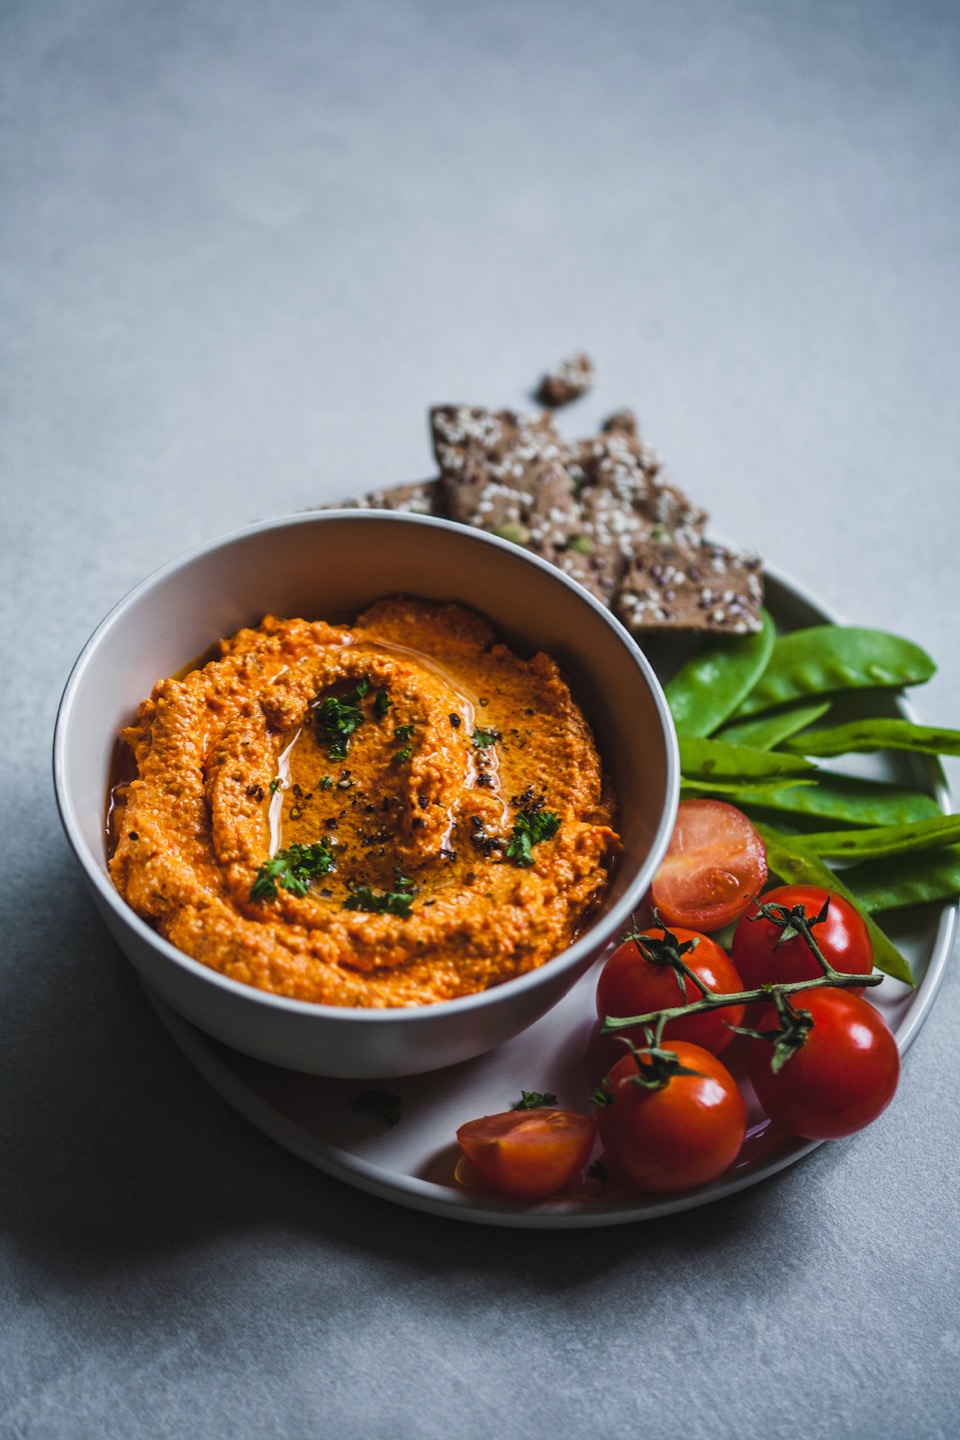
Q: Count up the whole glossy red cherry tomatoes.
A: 4